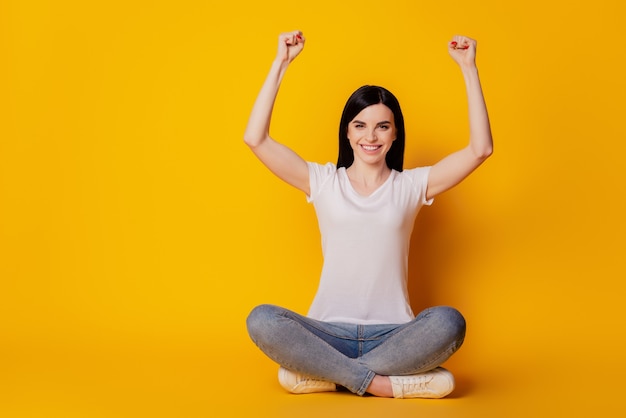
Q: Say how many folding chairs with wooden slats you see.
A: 0